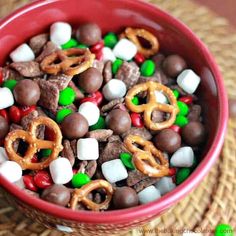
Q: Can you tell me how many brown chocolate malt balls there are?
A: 11